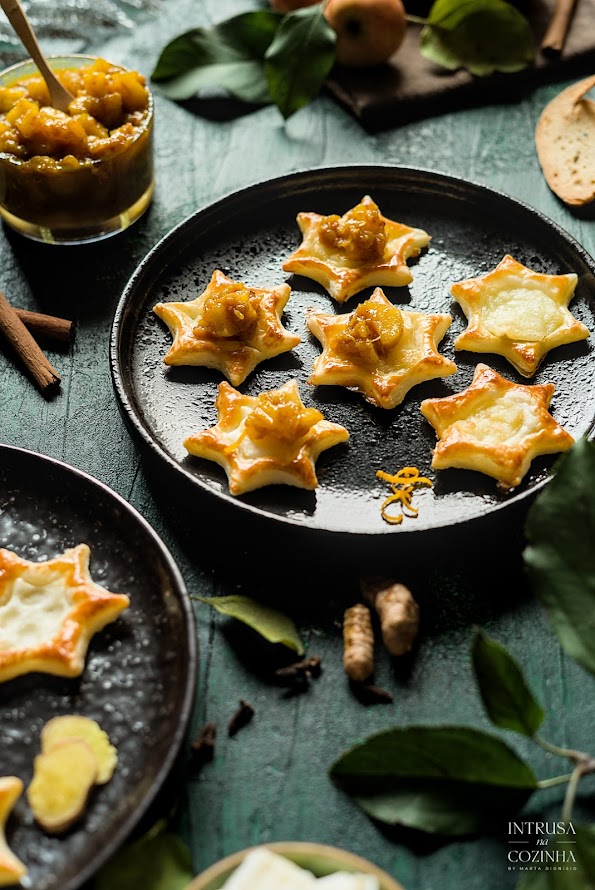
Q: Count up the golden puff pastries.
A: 8